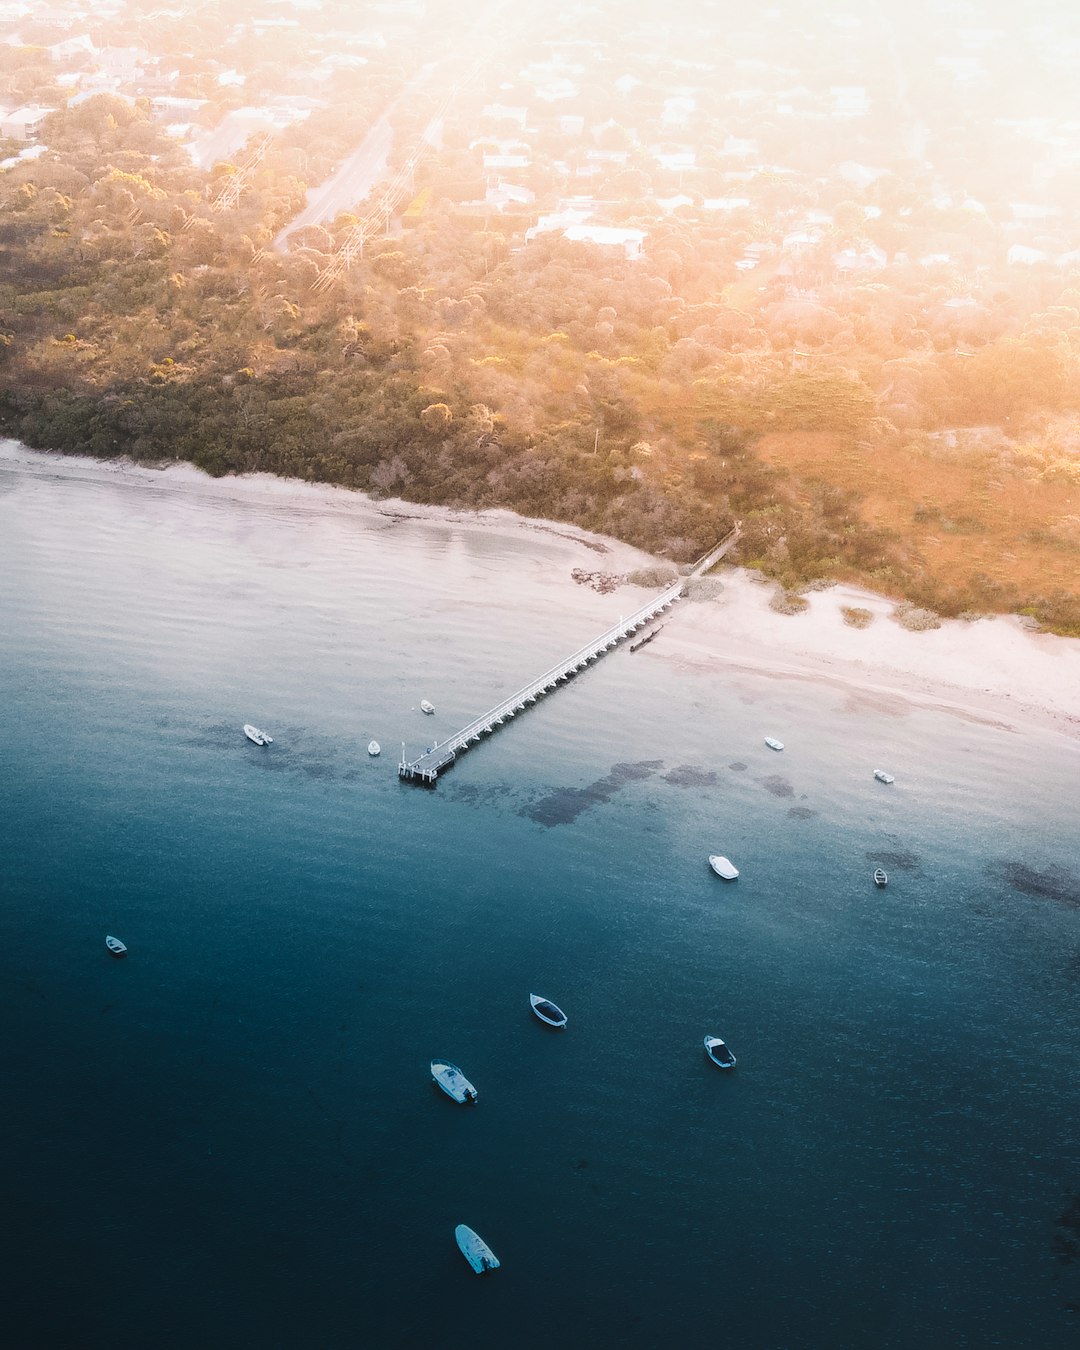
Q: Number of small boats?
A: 12